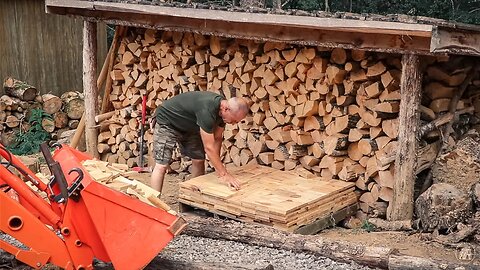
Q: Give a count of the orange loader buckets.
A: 1